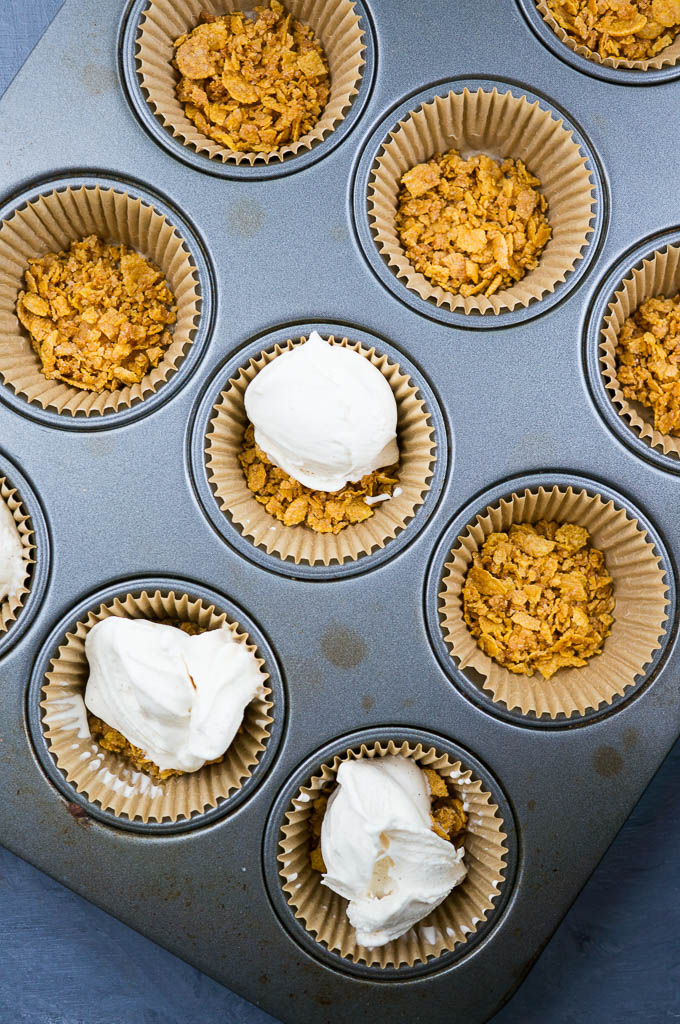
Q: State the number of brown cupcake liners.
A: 10